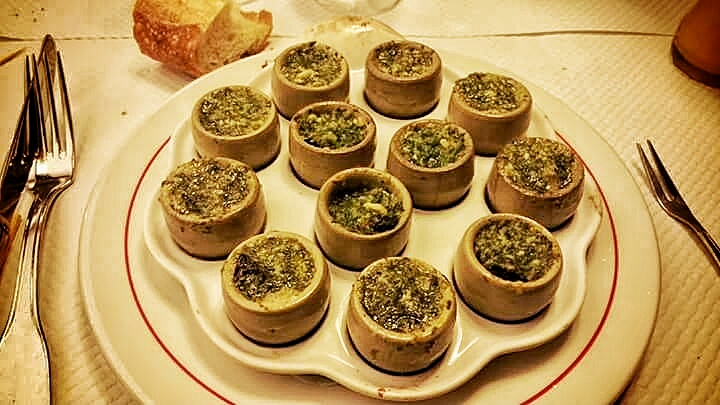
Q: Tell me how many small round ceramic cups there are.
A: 12